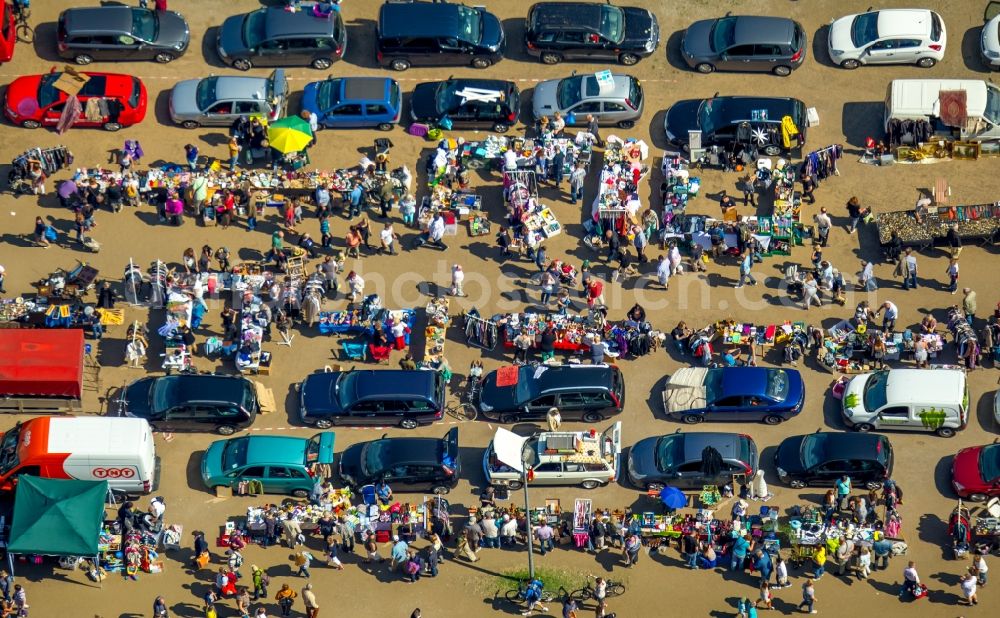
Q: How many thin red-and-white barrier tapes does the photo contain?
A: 2